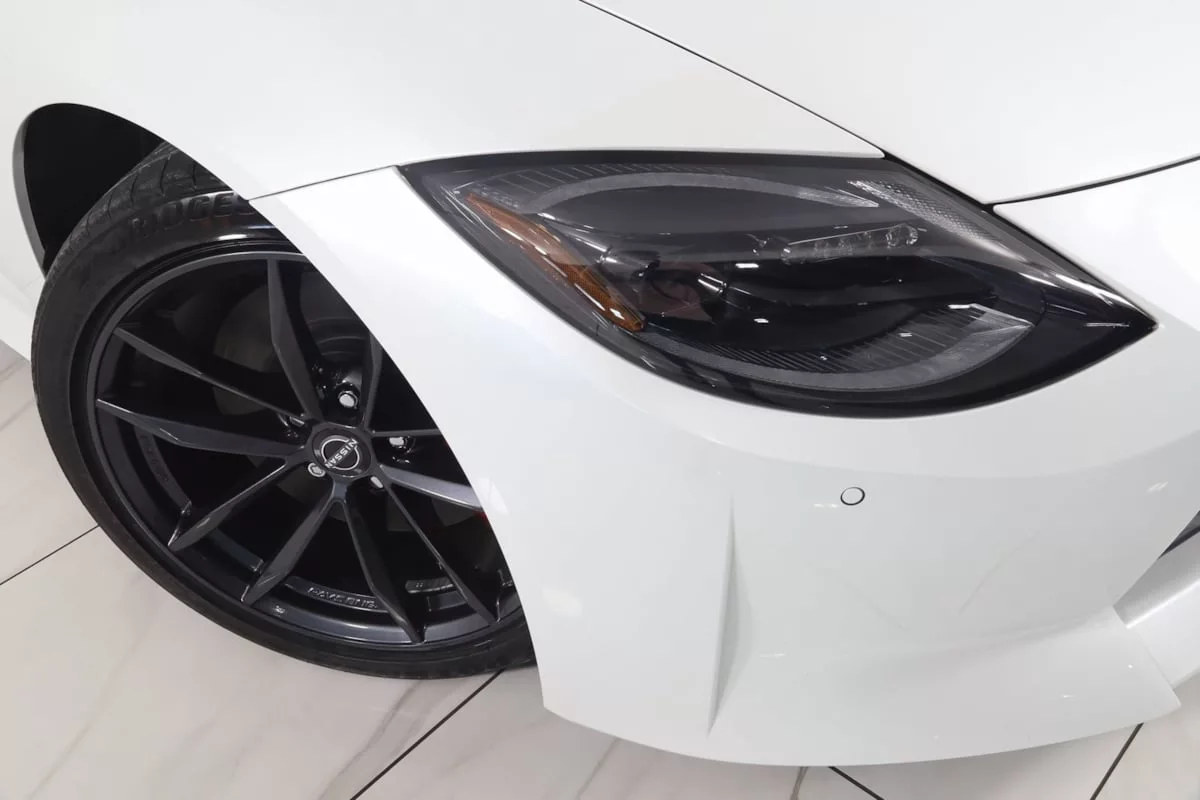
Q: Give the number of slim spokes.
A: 10